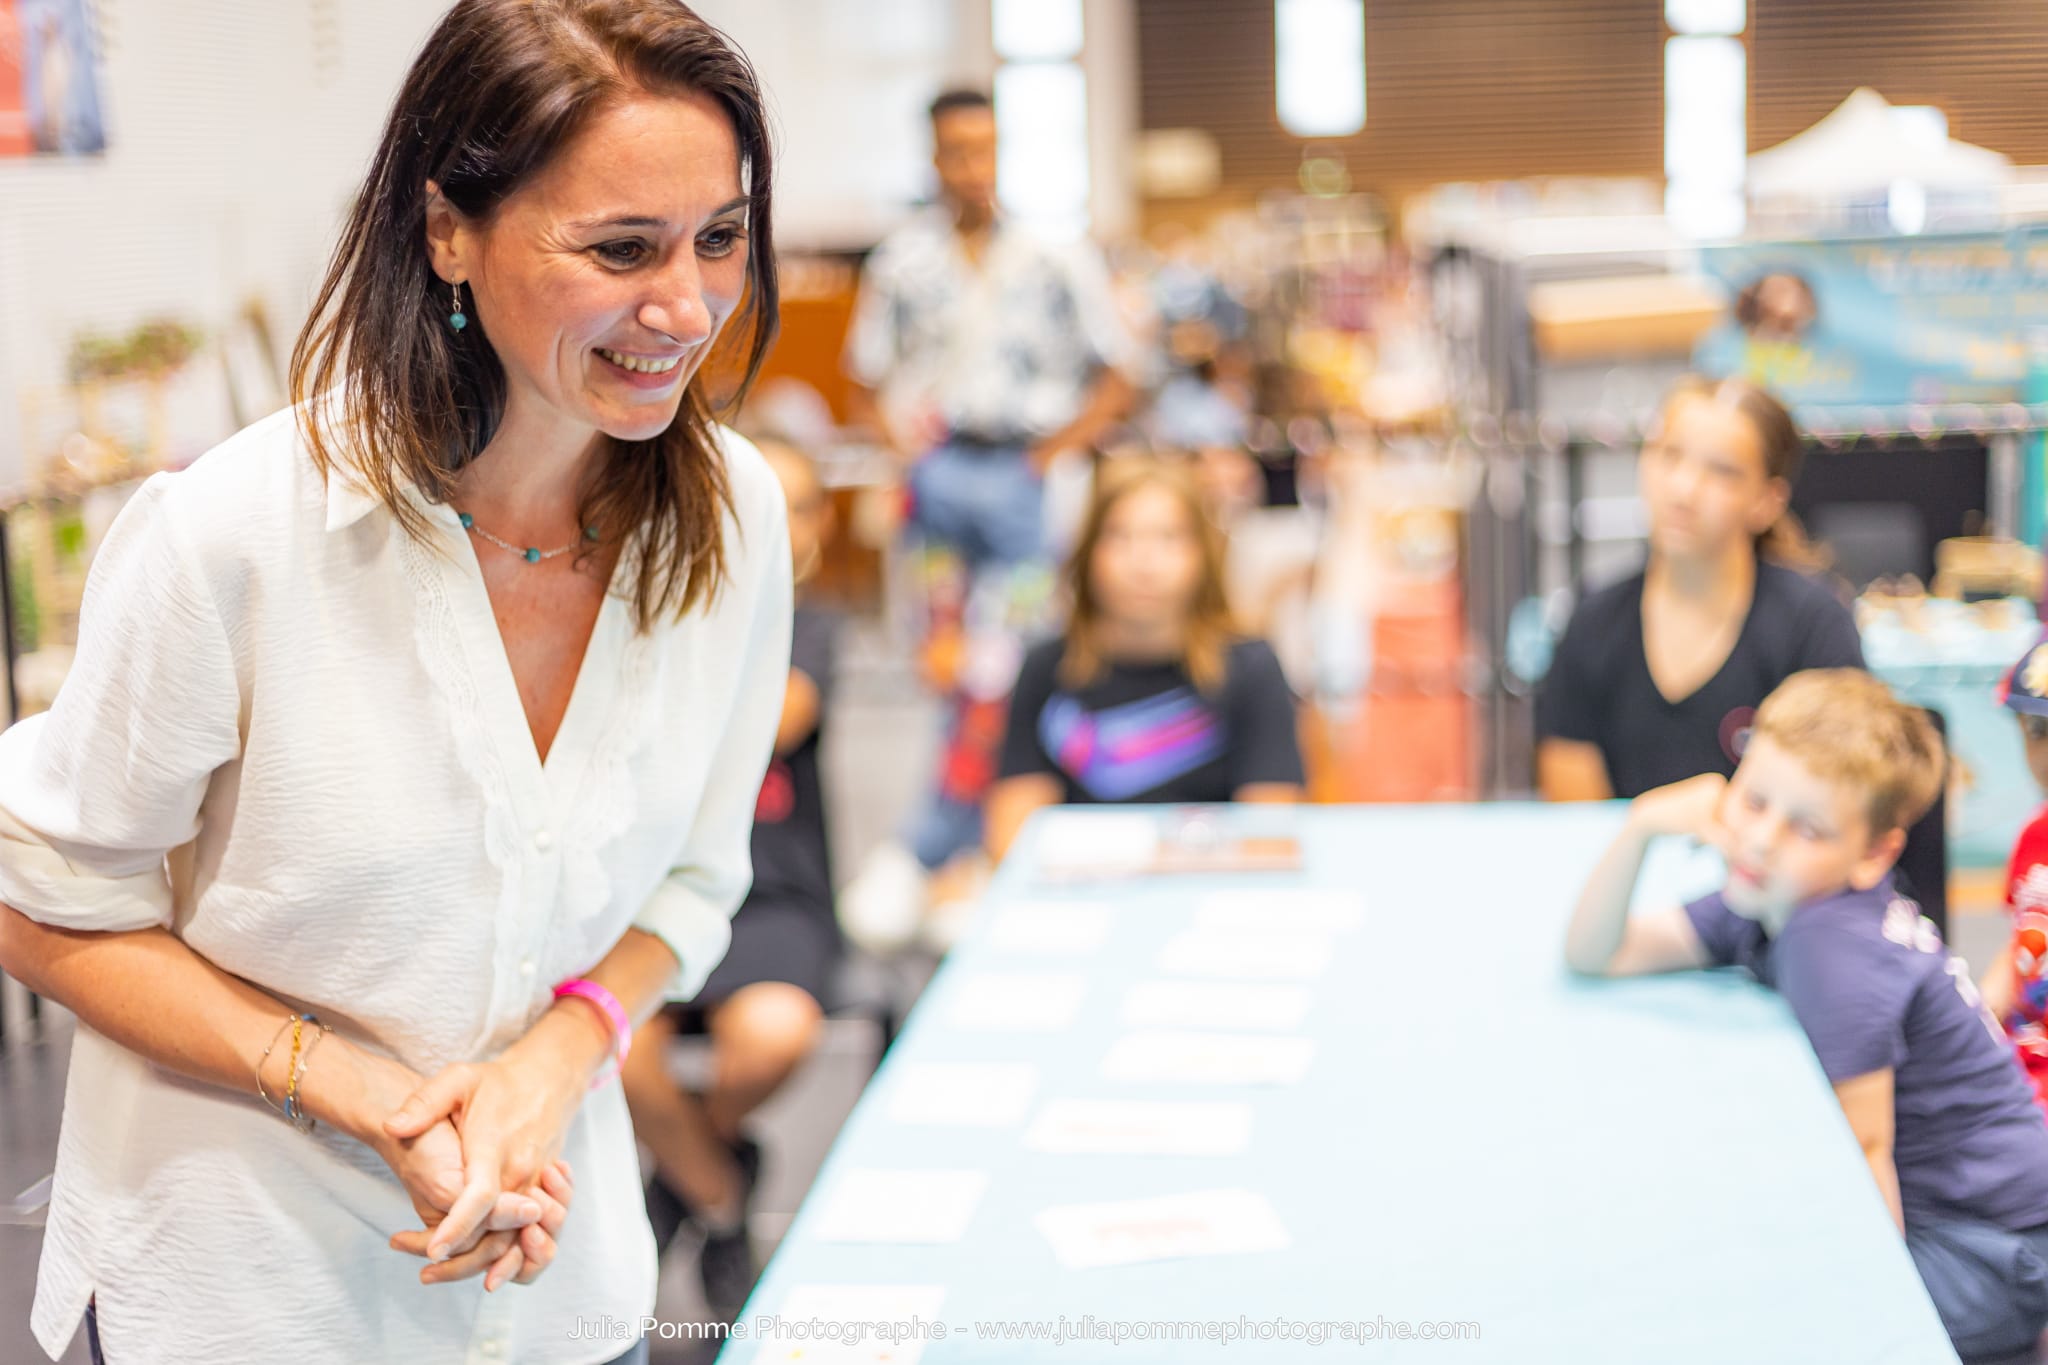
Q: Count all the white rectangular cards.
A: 11